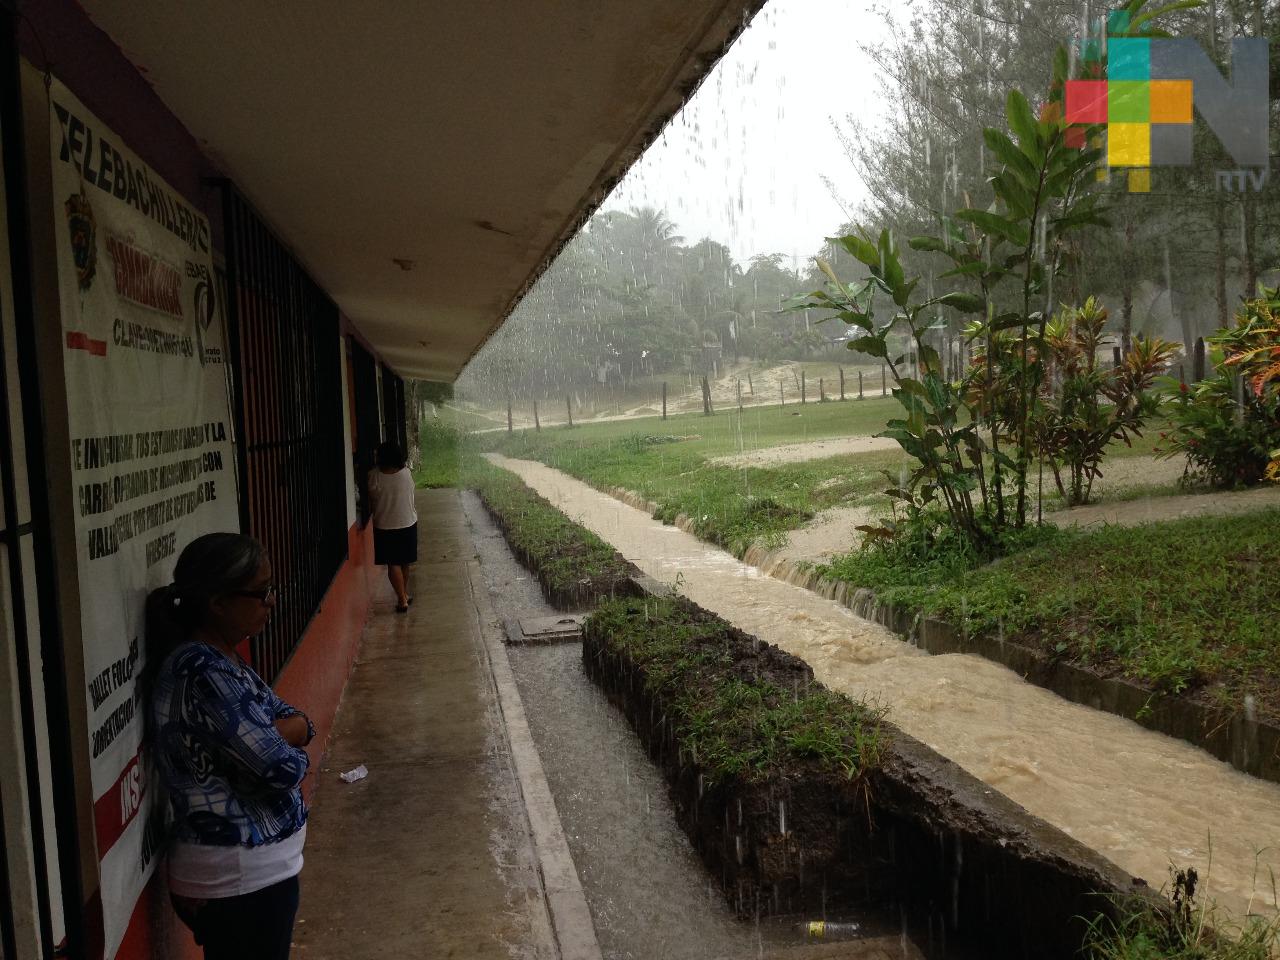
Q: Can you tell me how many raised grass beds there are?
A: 2